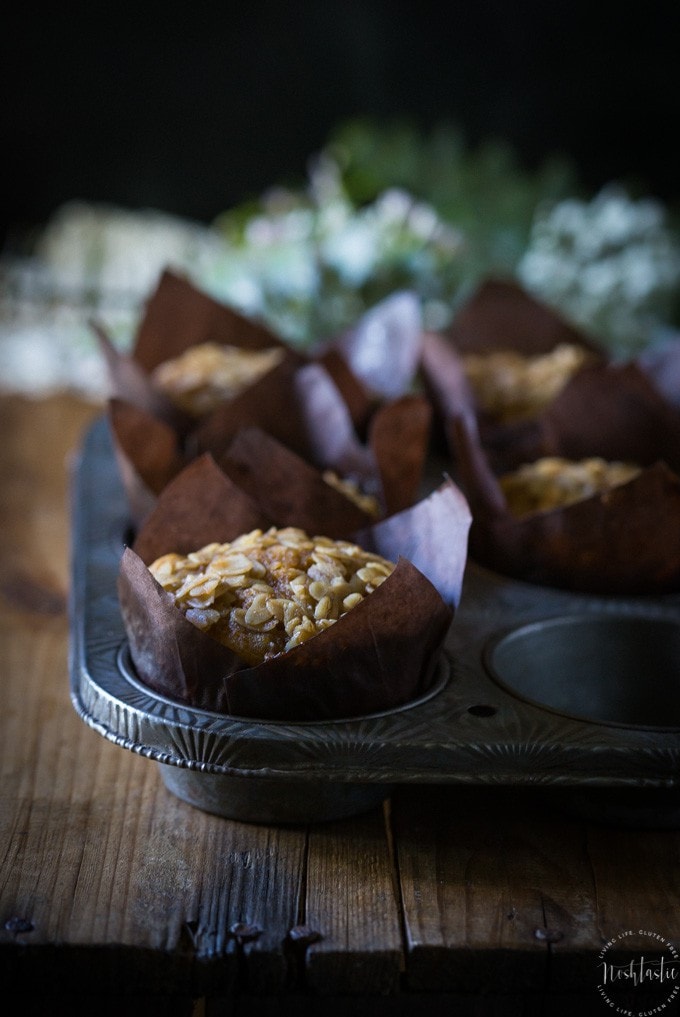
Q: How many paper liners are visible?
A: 5